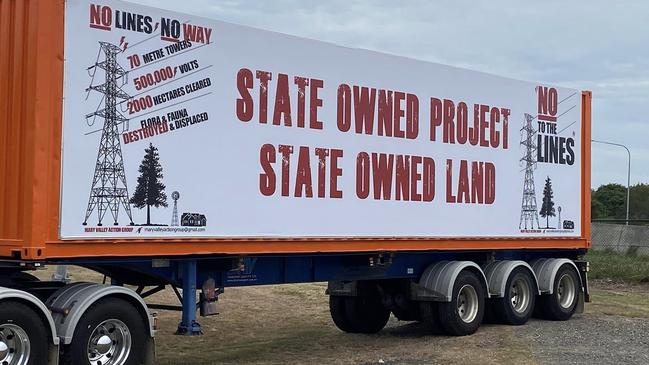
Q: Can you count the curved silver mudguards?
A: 5